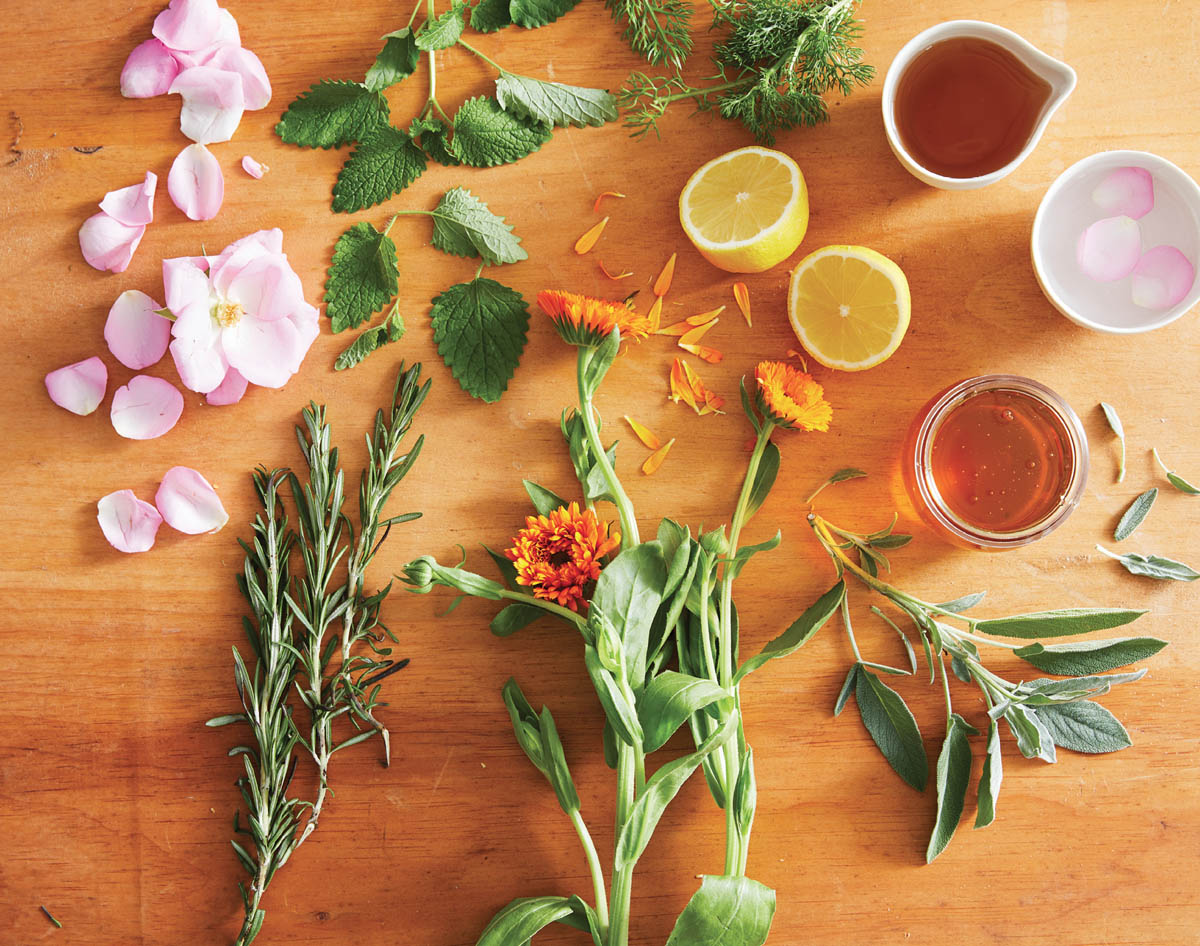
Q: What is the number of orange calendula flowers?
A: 3